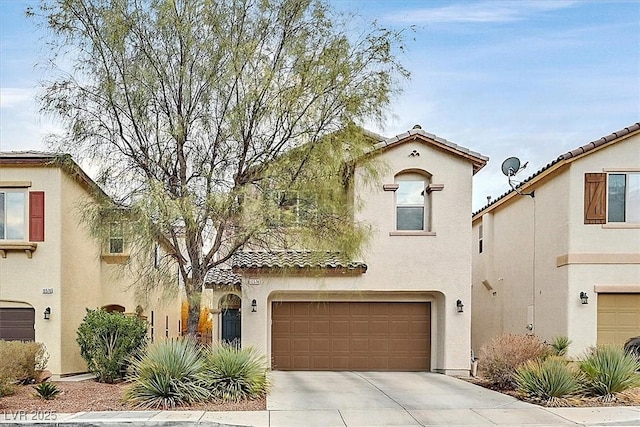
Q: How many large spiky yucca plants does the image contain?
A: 4